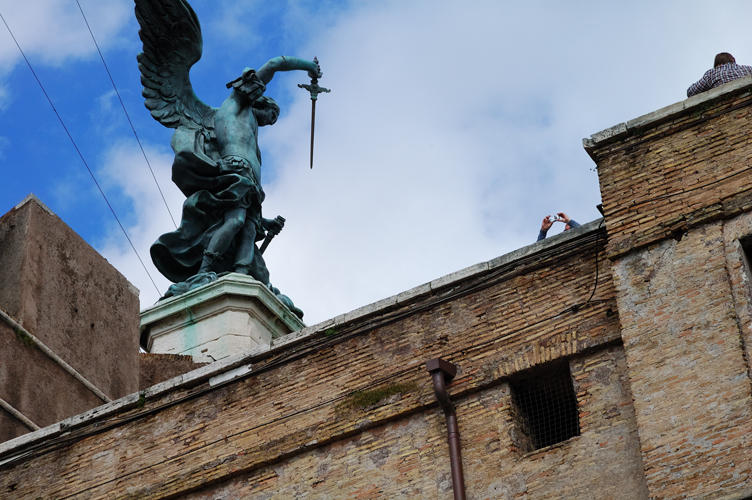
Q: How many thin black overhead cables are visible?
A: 2